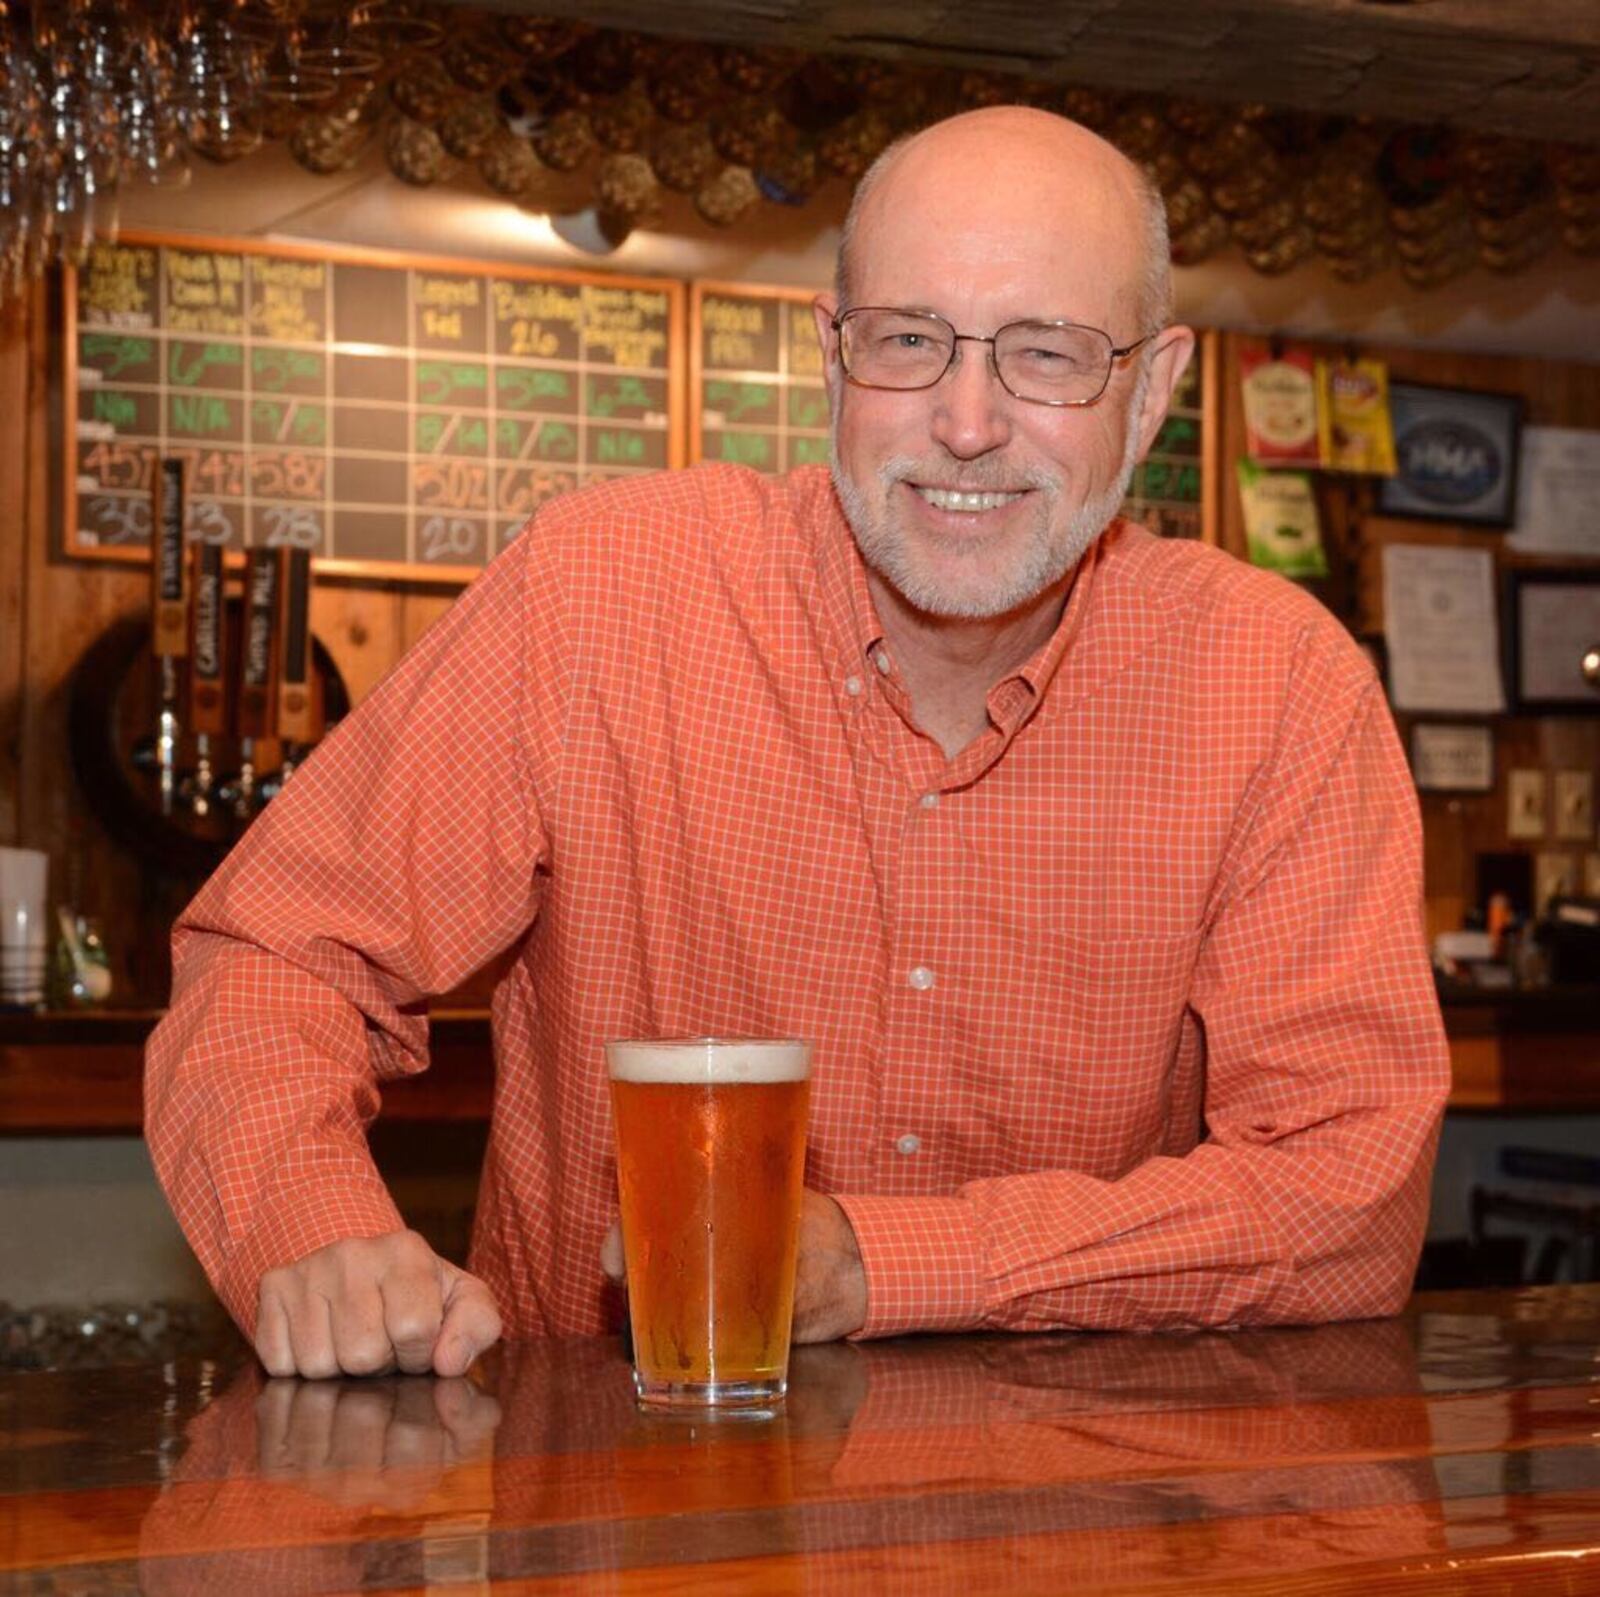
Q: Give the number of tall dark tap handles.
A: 4